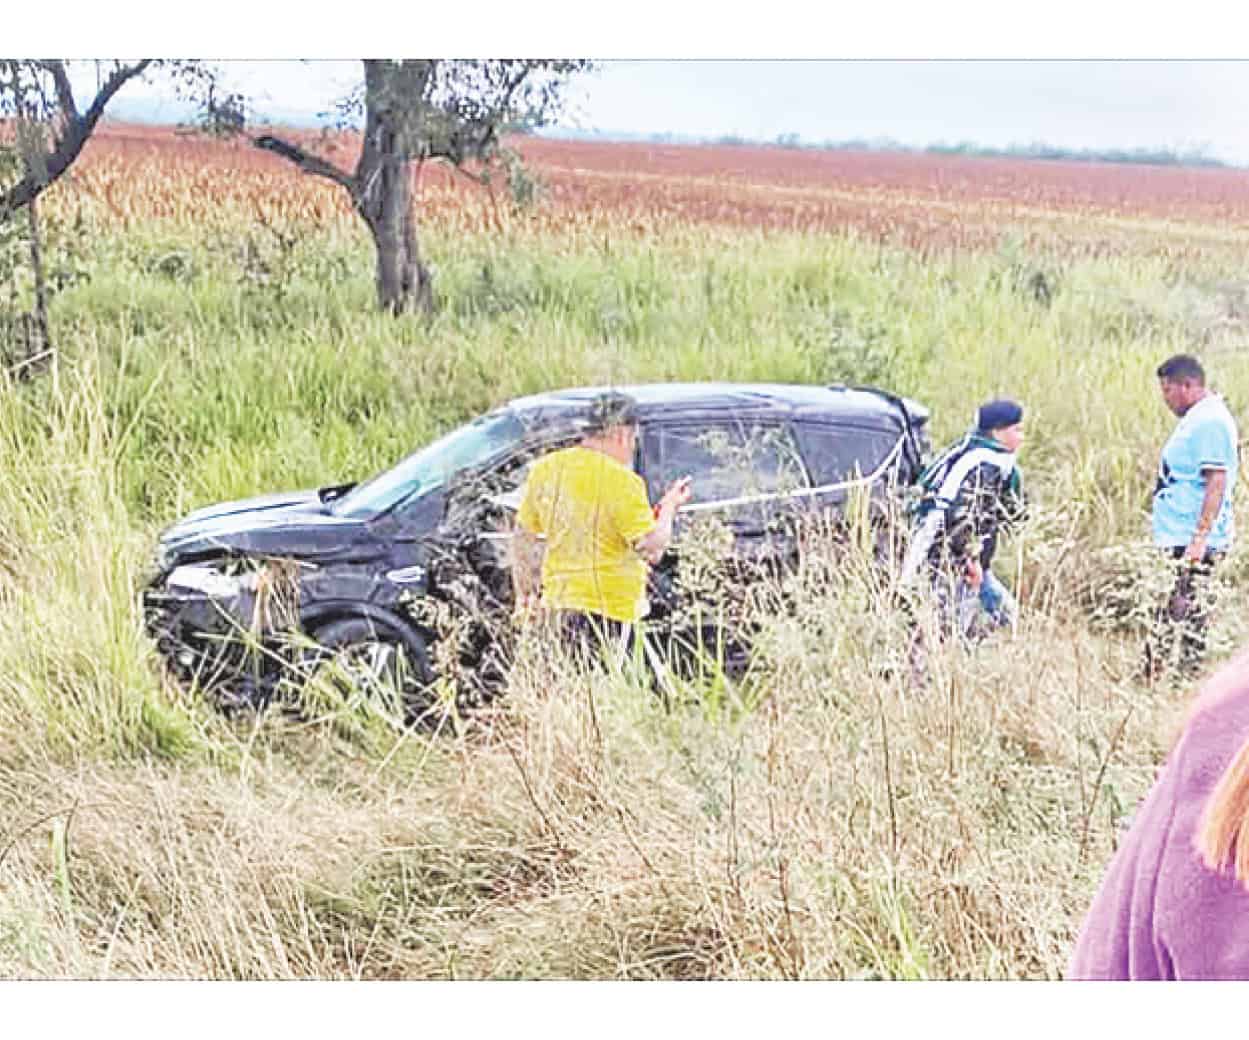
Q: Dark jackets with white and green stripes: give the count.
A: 1